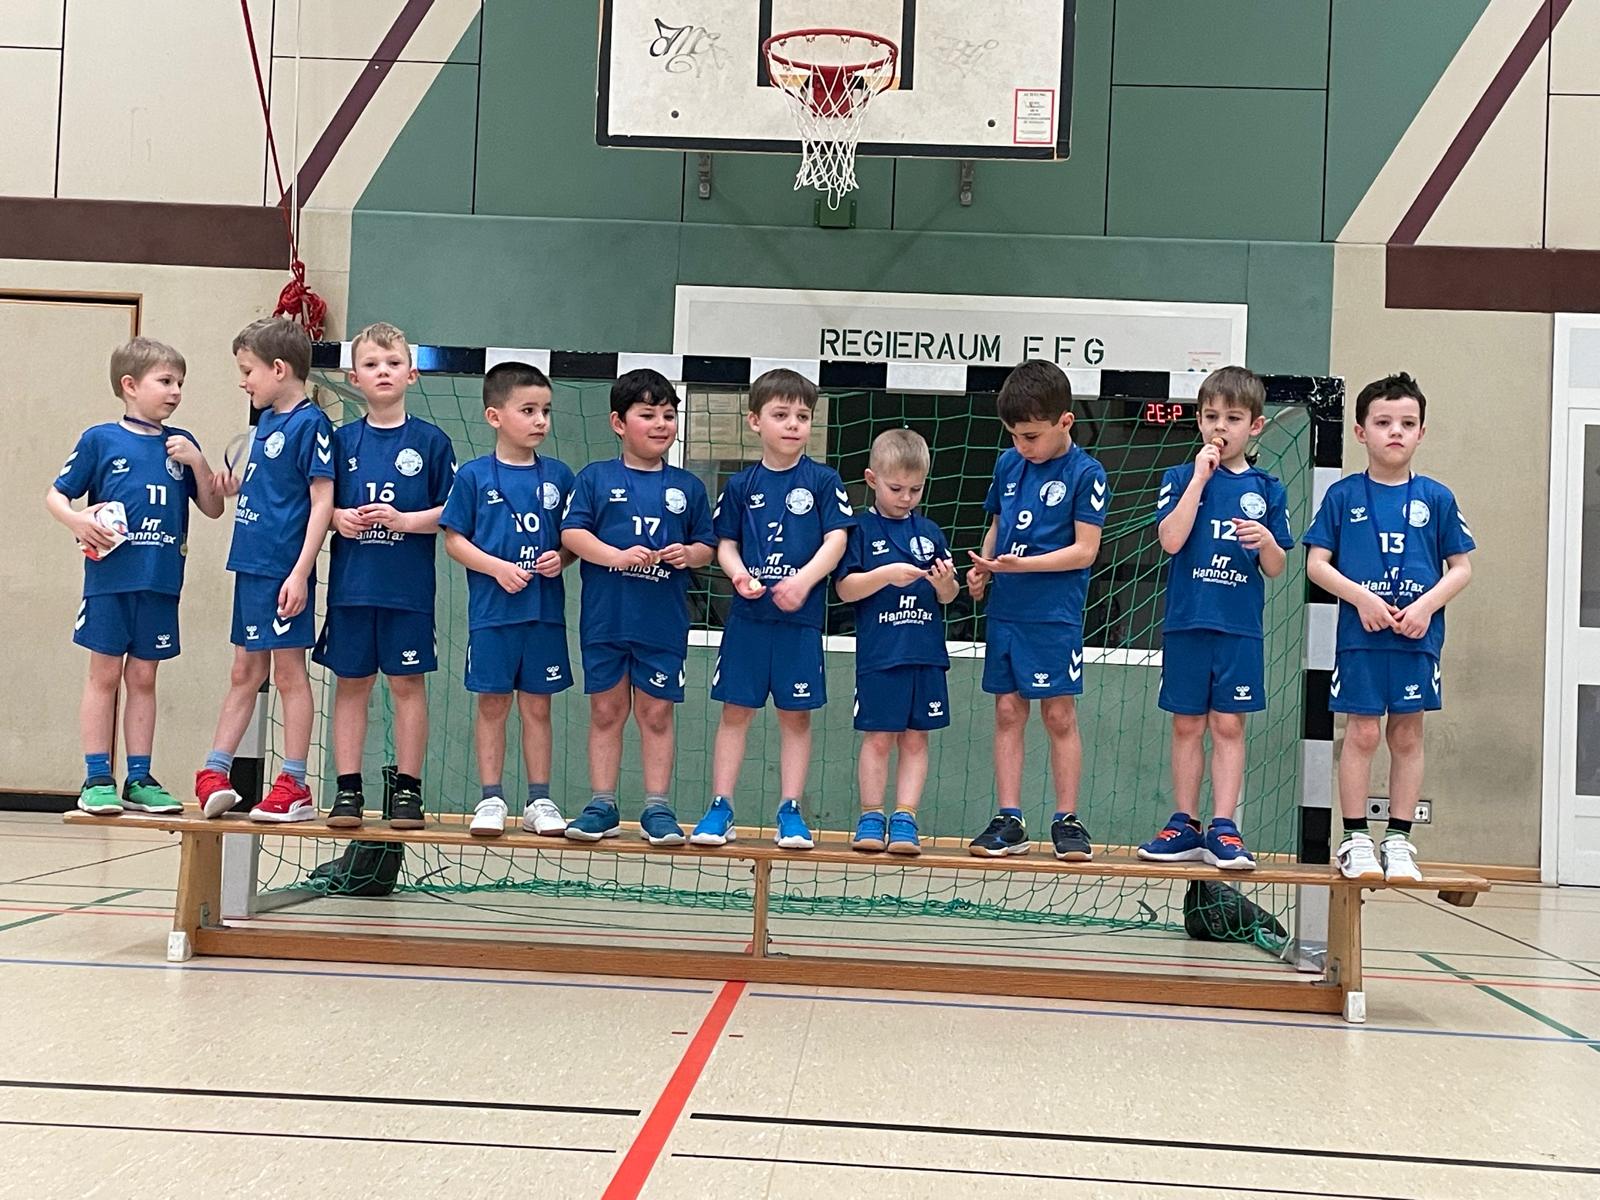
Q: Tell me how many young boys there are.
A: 10